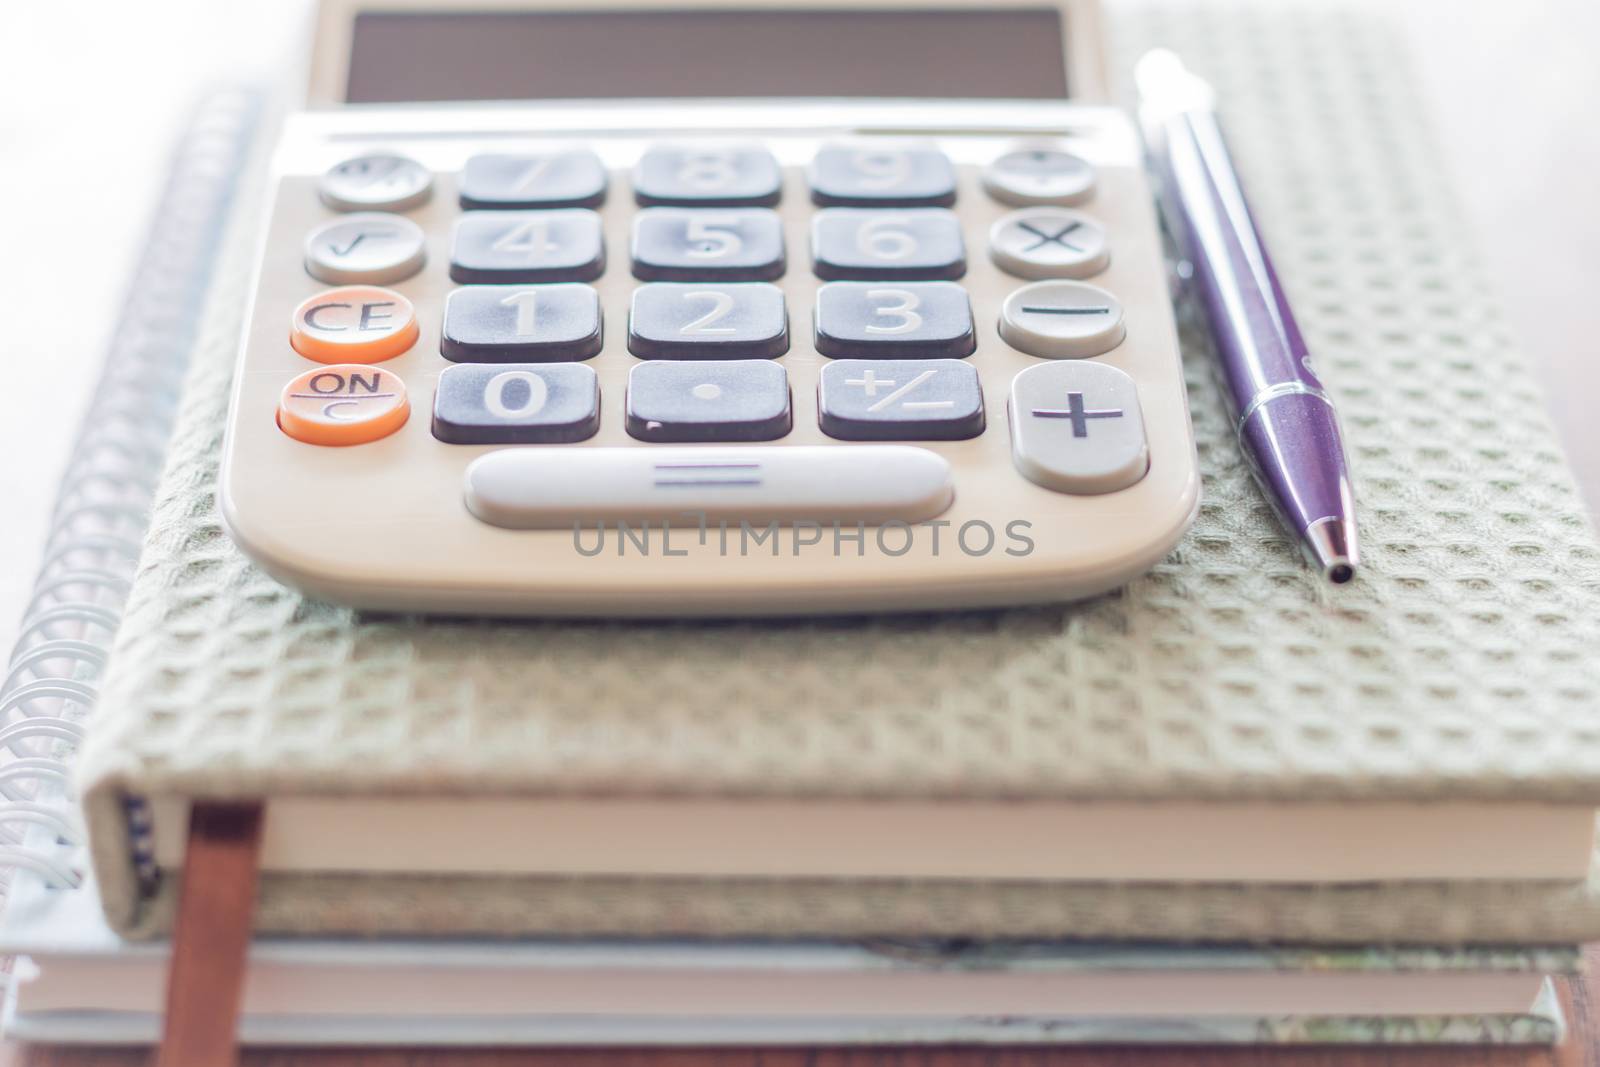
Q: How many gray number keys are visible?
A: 10